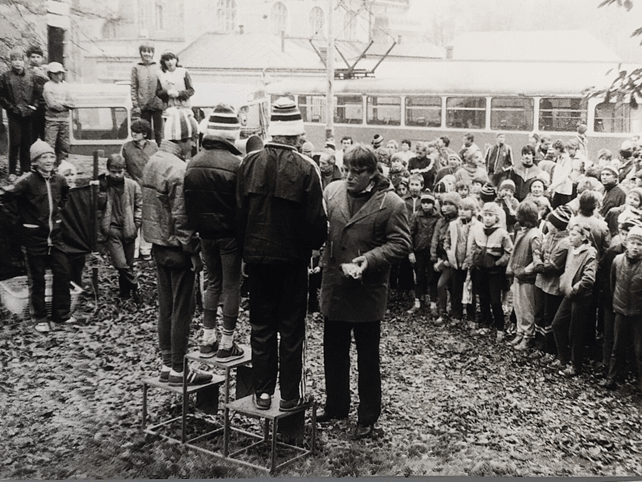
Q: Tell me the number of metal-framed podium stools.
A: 3